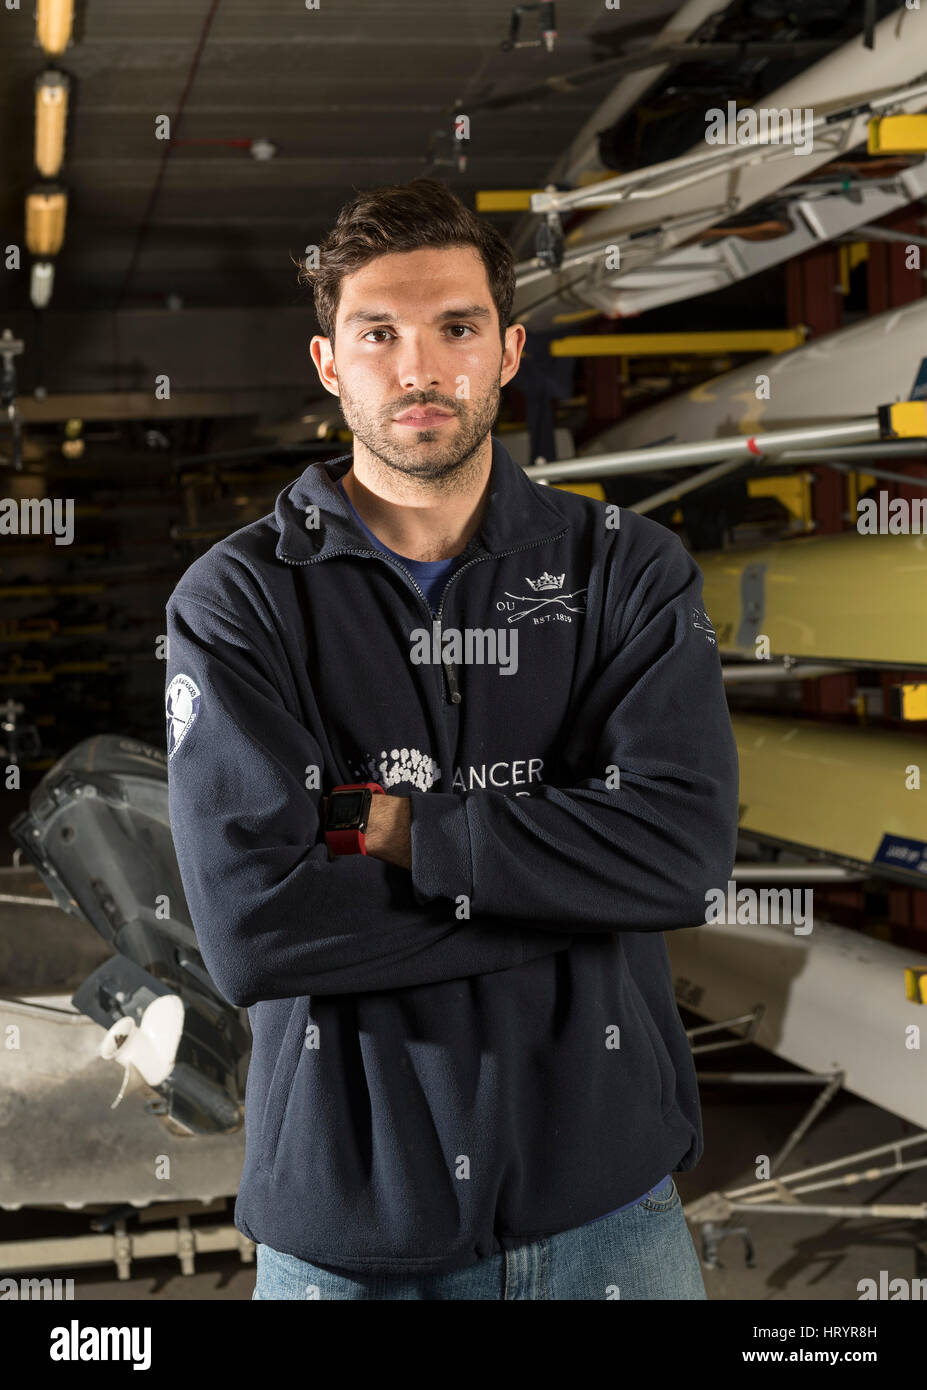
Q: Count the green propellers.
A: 0